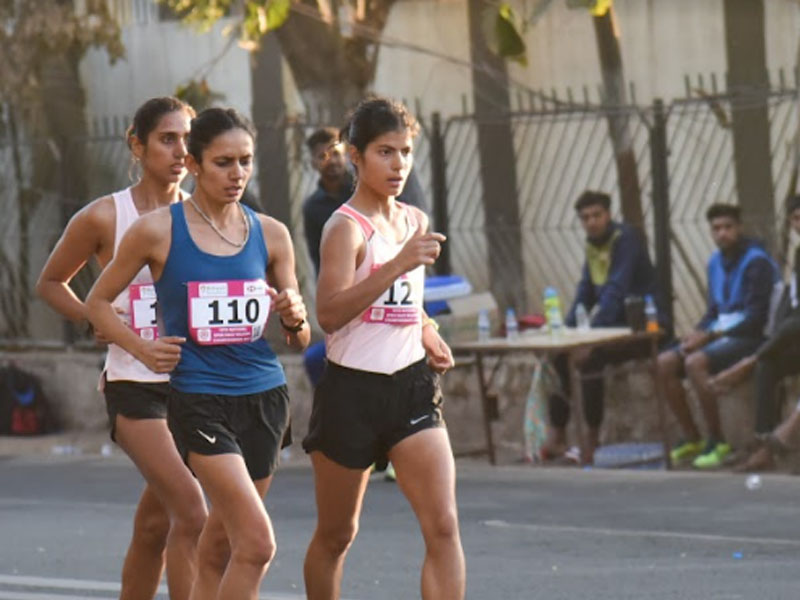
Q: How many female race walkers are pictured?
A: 3